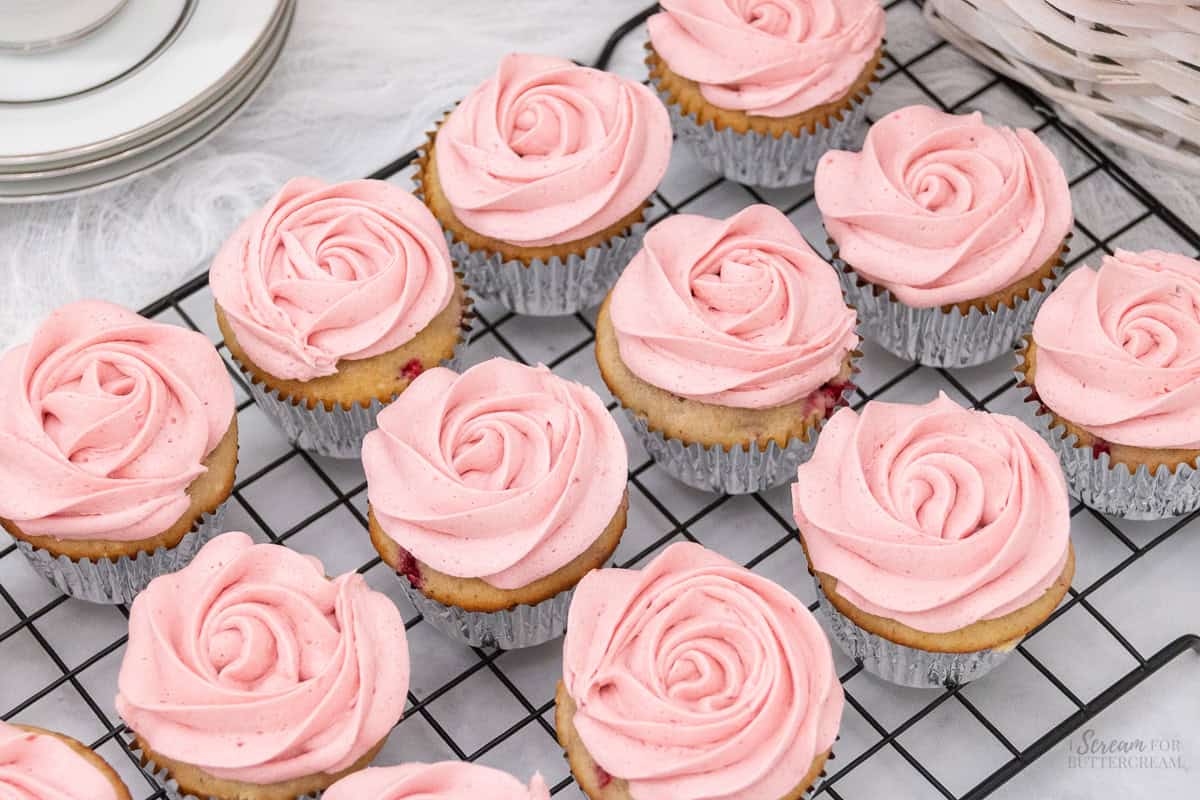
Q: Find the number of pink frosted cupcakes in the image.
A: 13